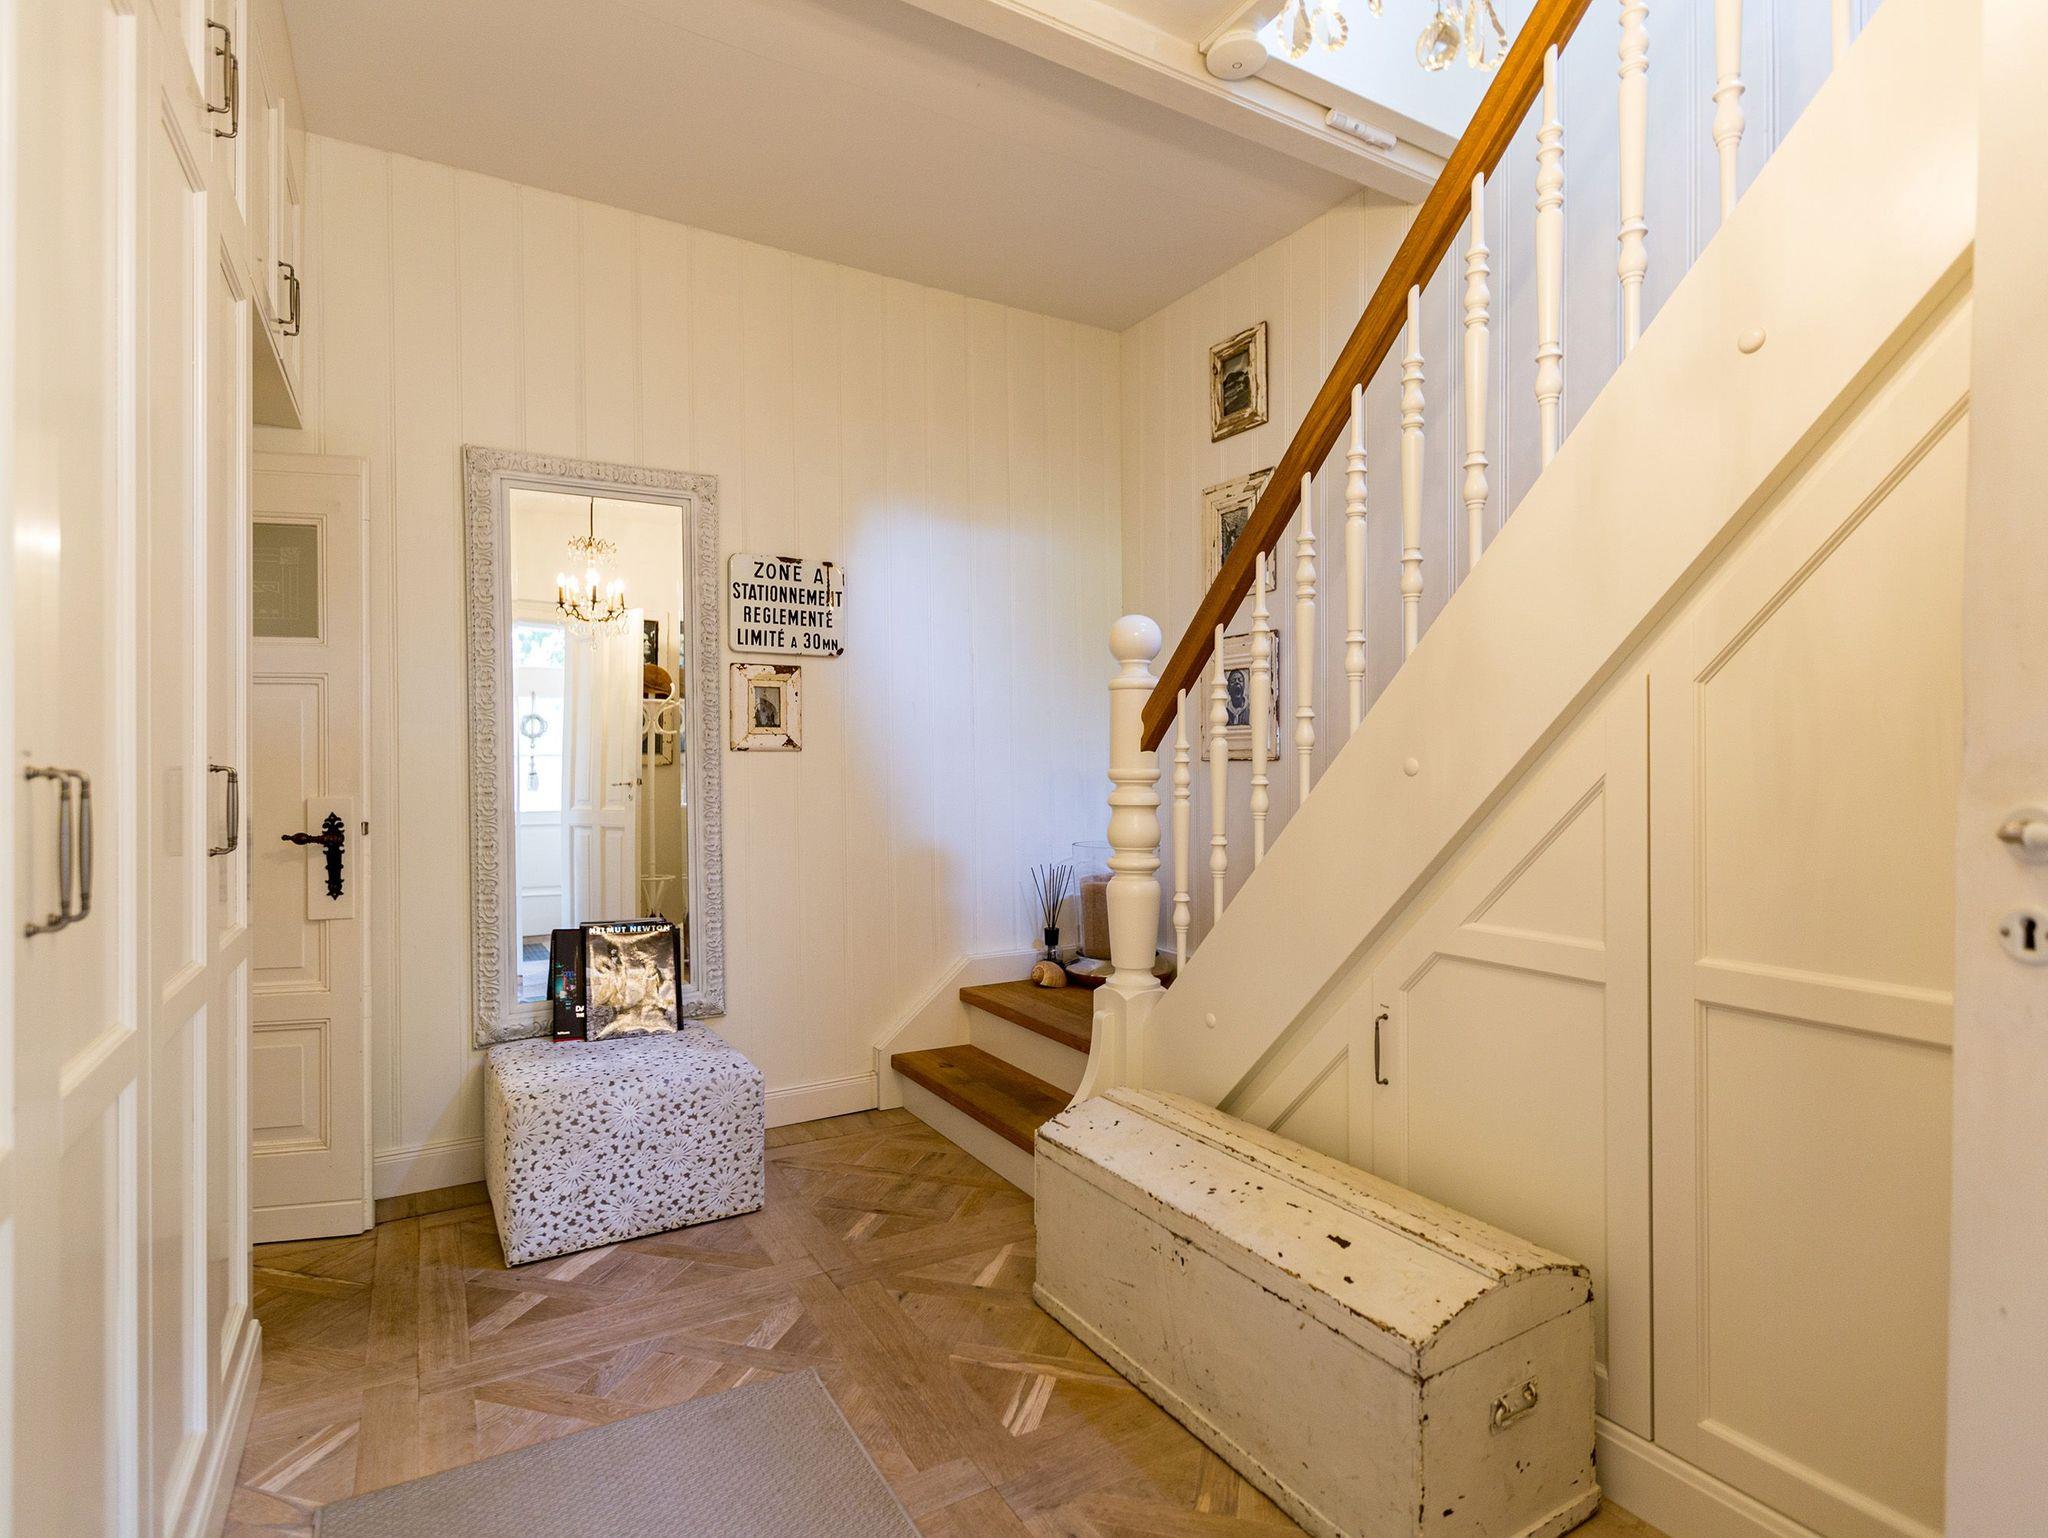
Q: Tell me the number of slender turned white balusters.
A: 11